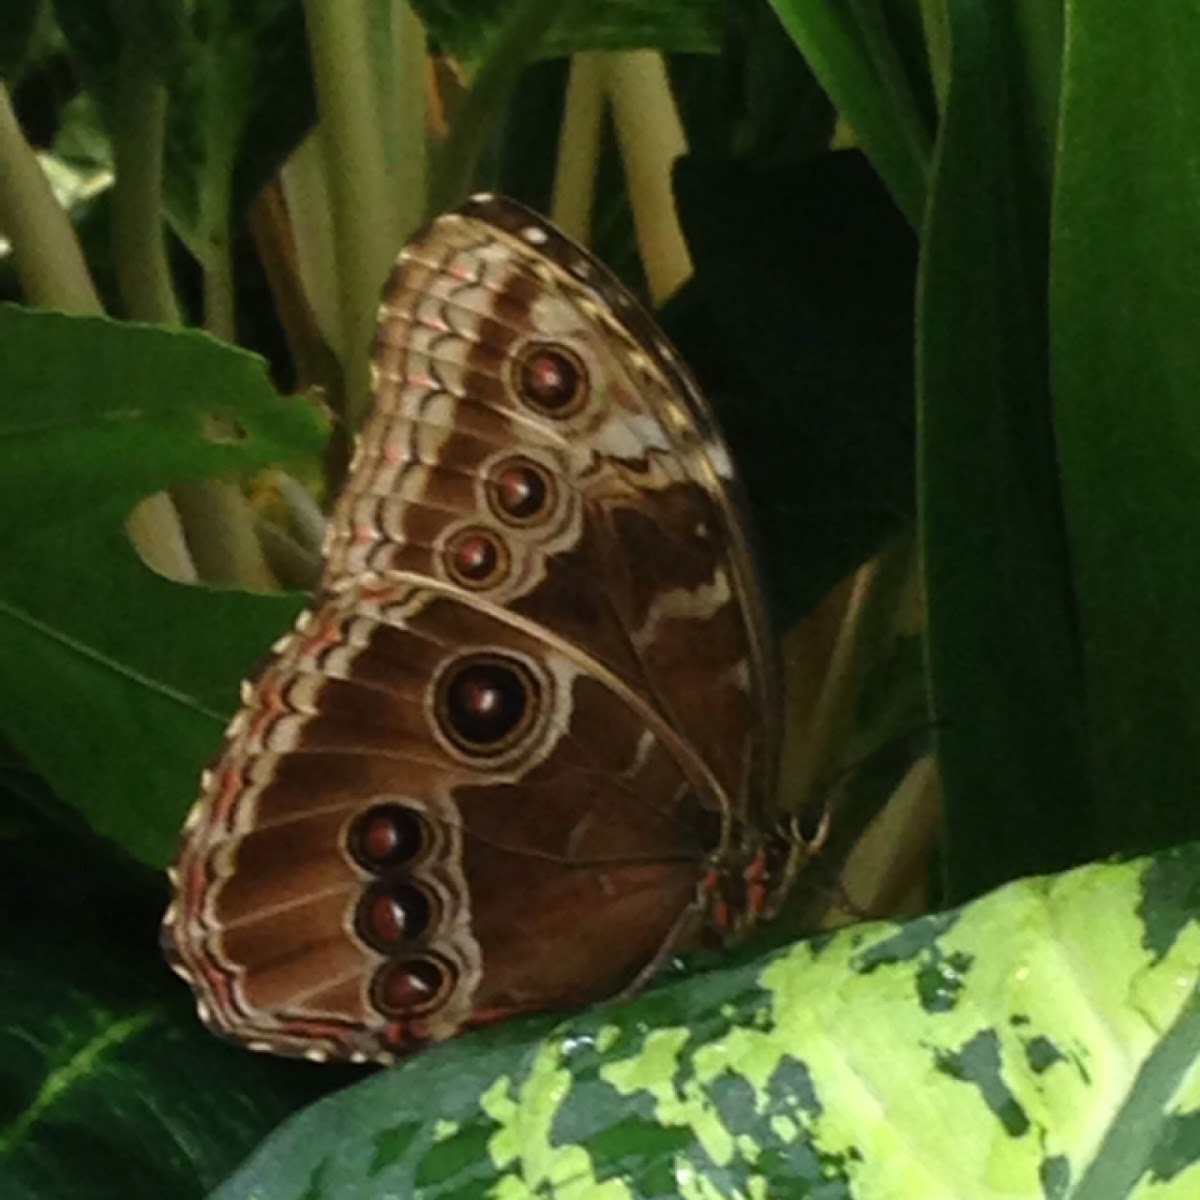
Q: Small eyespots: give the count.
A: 6